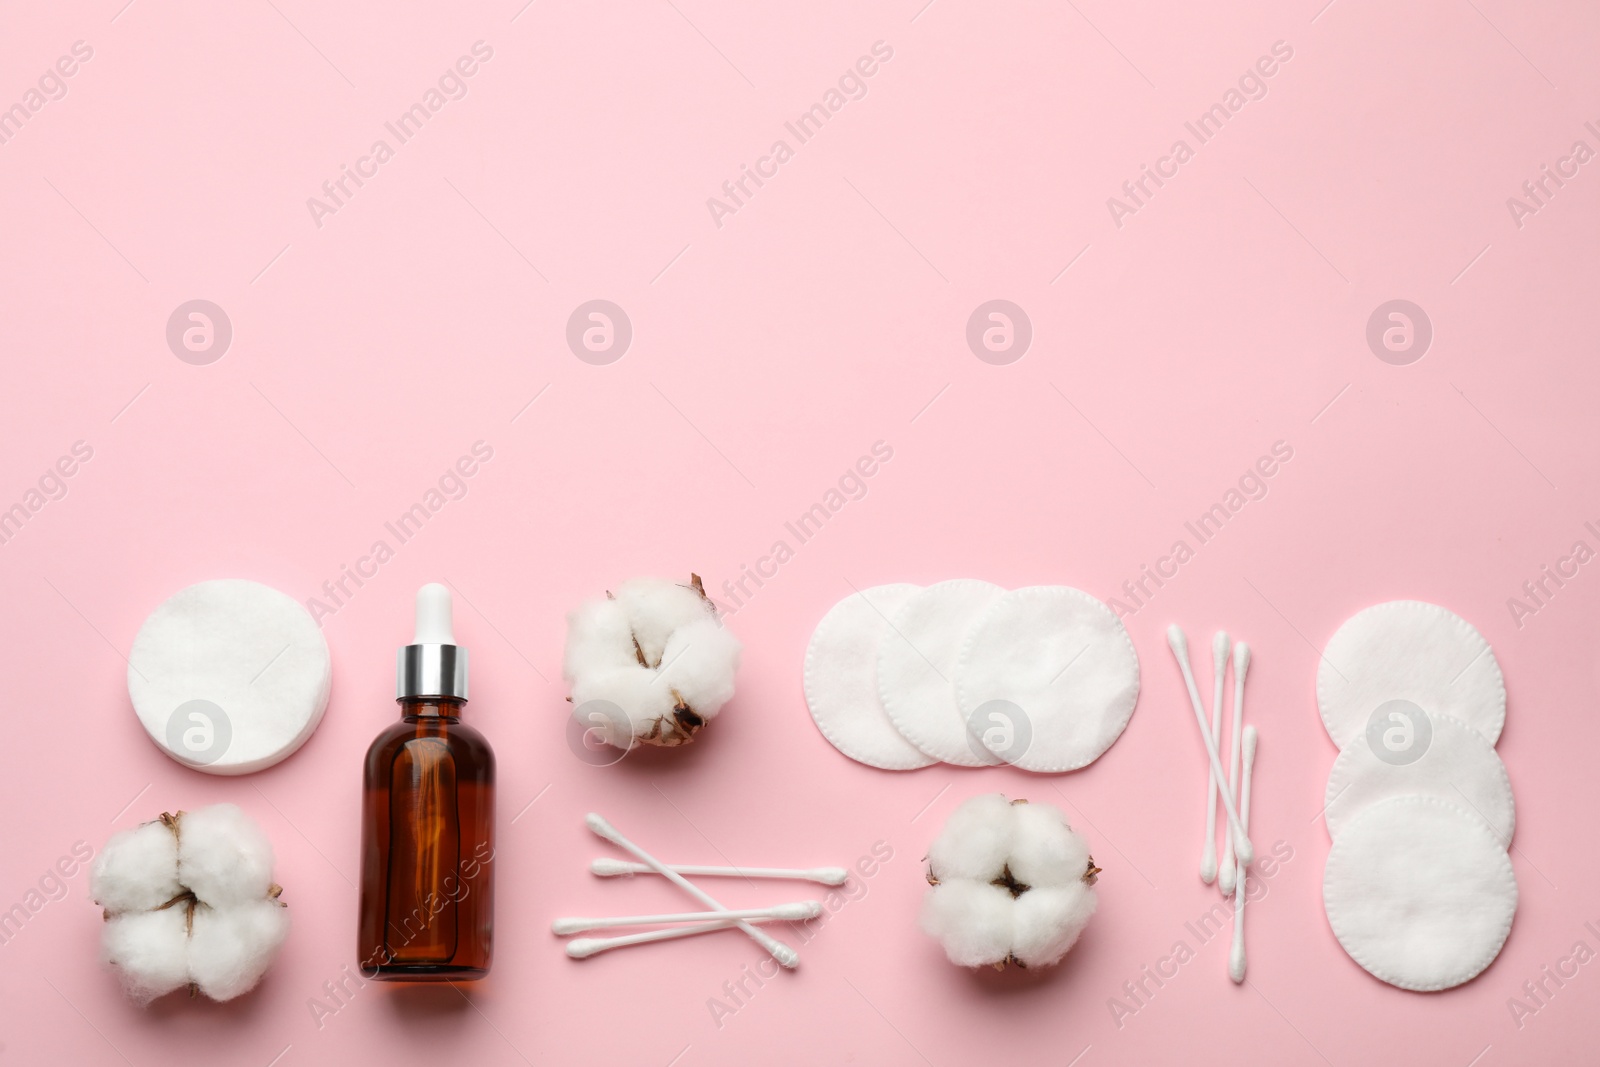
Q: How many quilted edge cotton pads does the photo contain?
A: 6